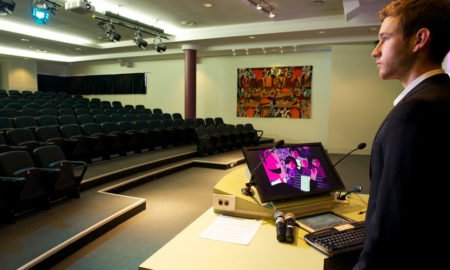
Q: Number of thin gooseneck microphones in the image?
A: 2